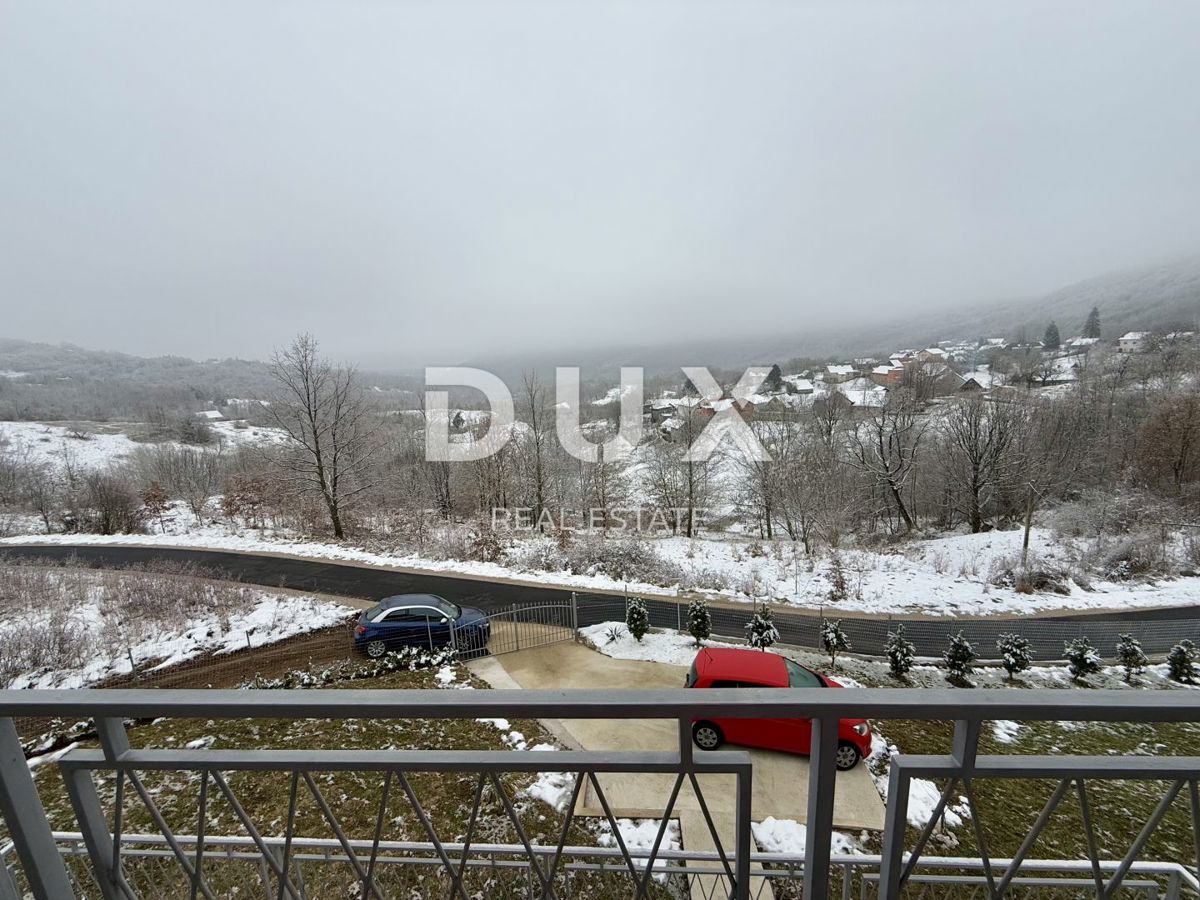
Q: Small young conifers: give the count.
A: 10